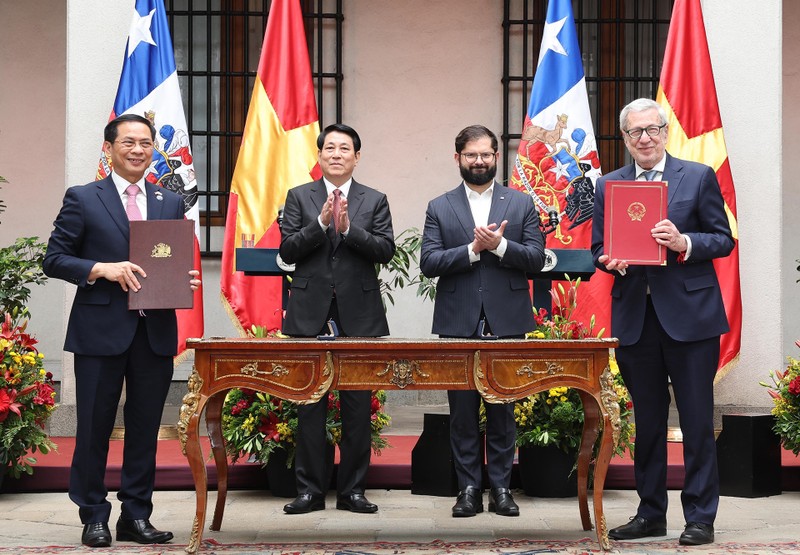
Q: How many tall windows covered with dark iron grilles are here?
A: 2